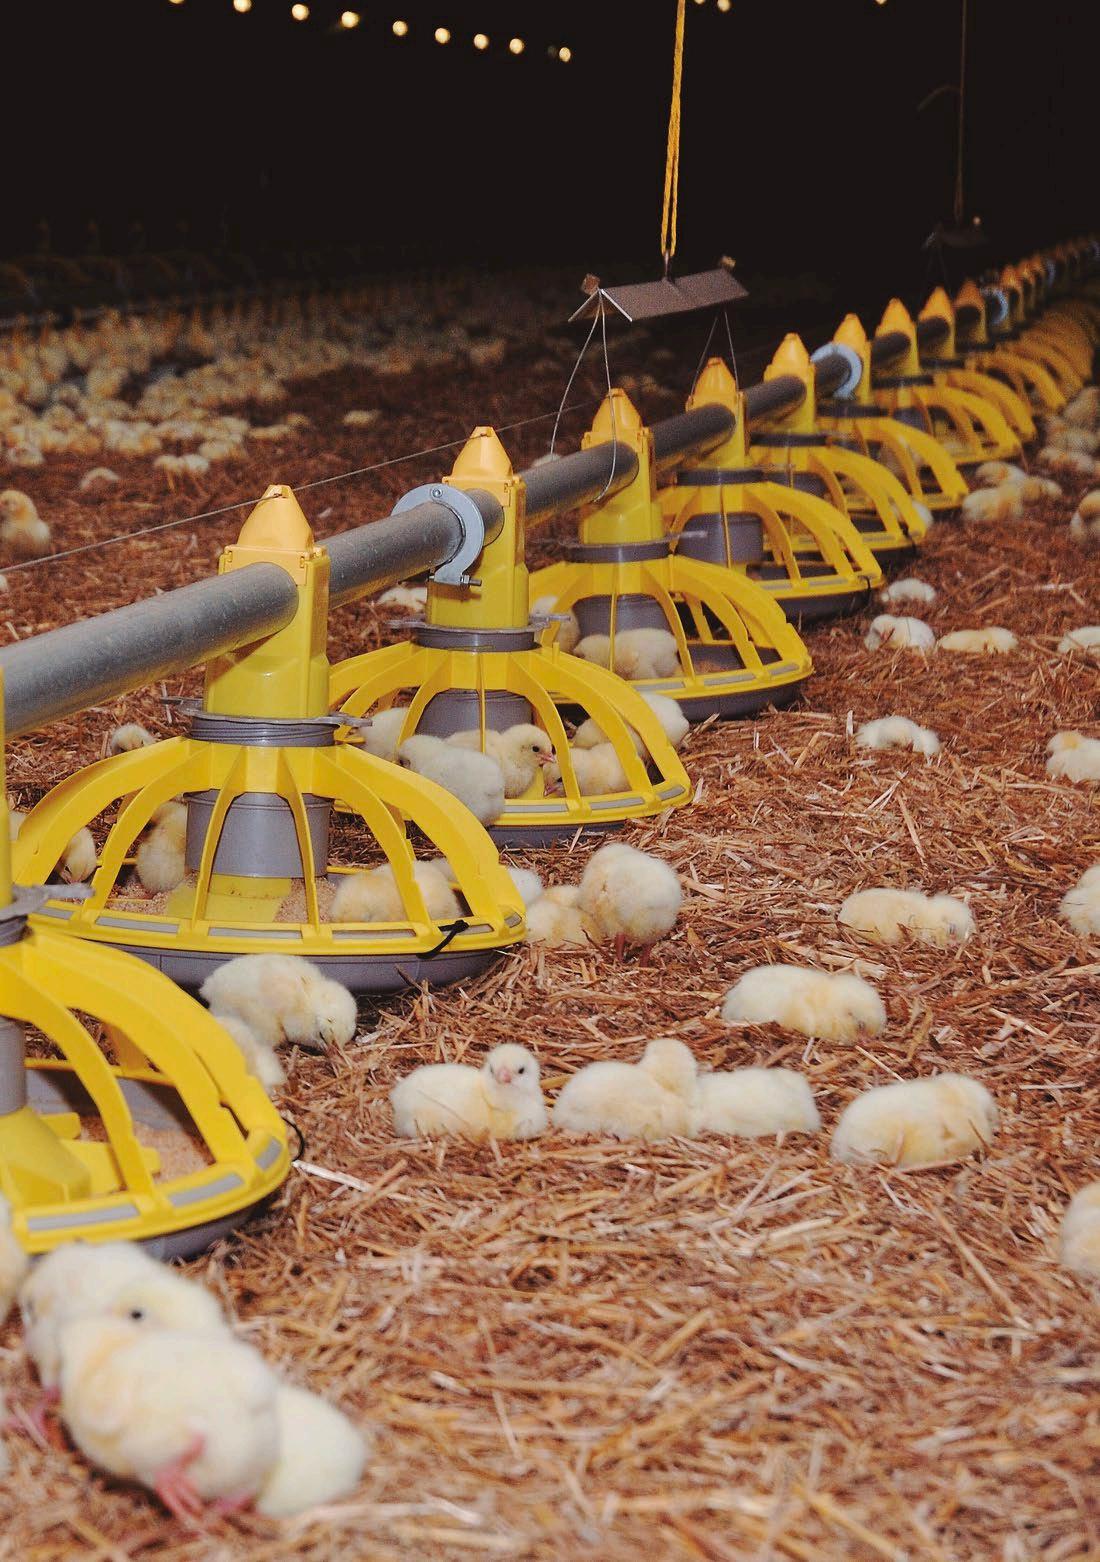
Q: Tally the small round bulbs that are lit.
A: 12